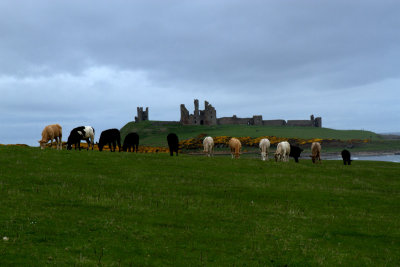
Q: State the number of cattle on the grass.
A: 12